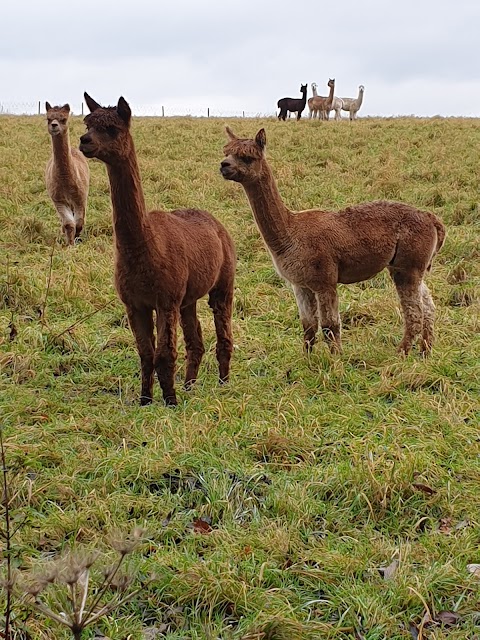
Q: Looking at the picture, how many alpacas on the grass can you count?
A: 7